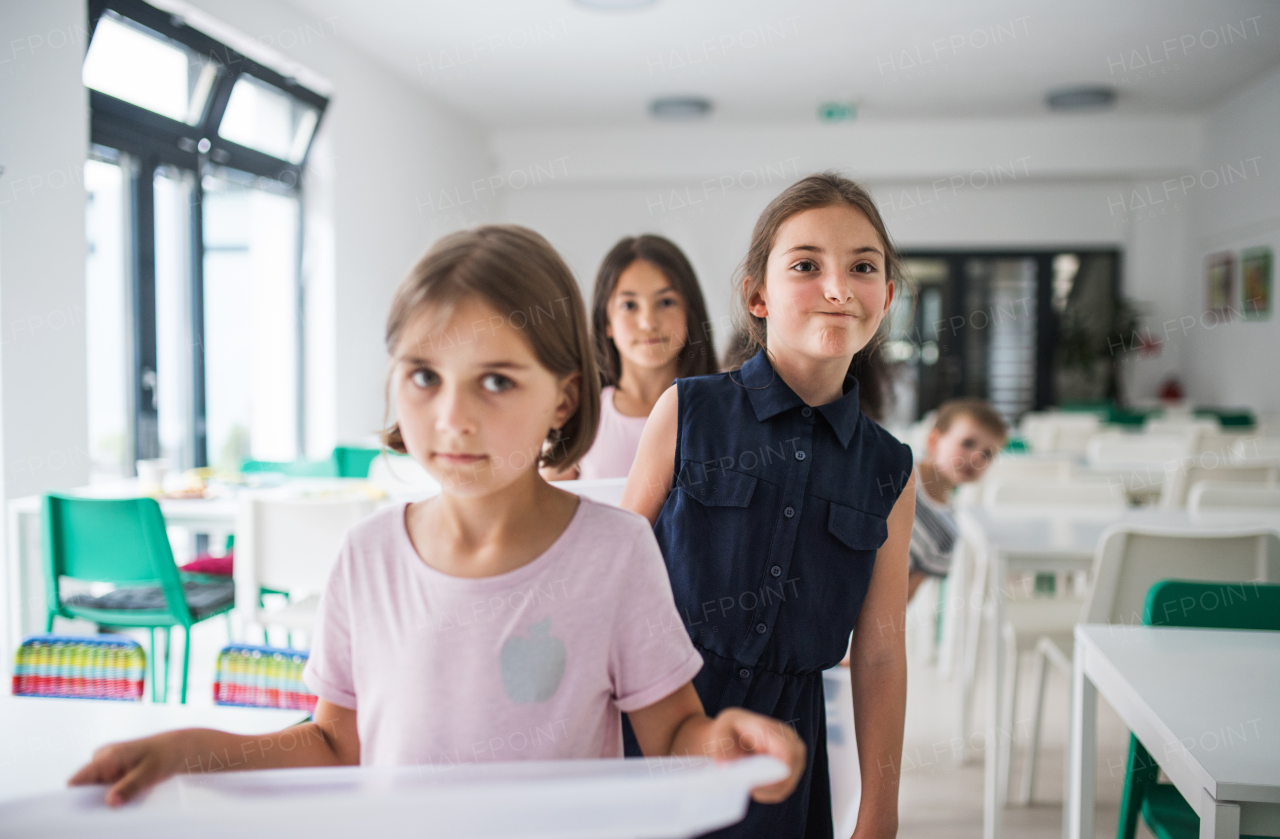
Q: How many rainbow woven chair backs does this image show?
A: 2